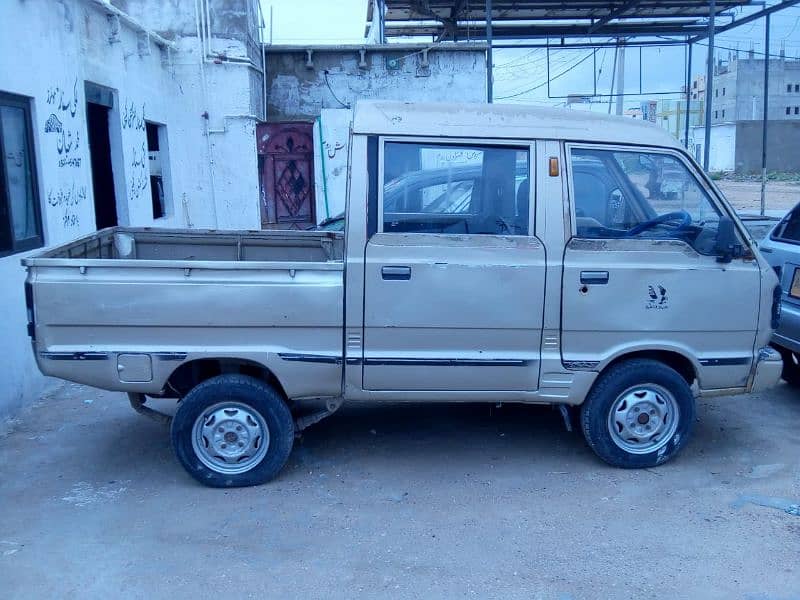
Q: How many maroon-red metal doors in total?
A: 1